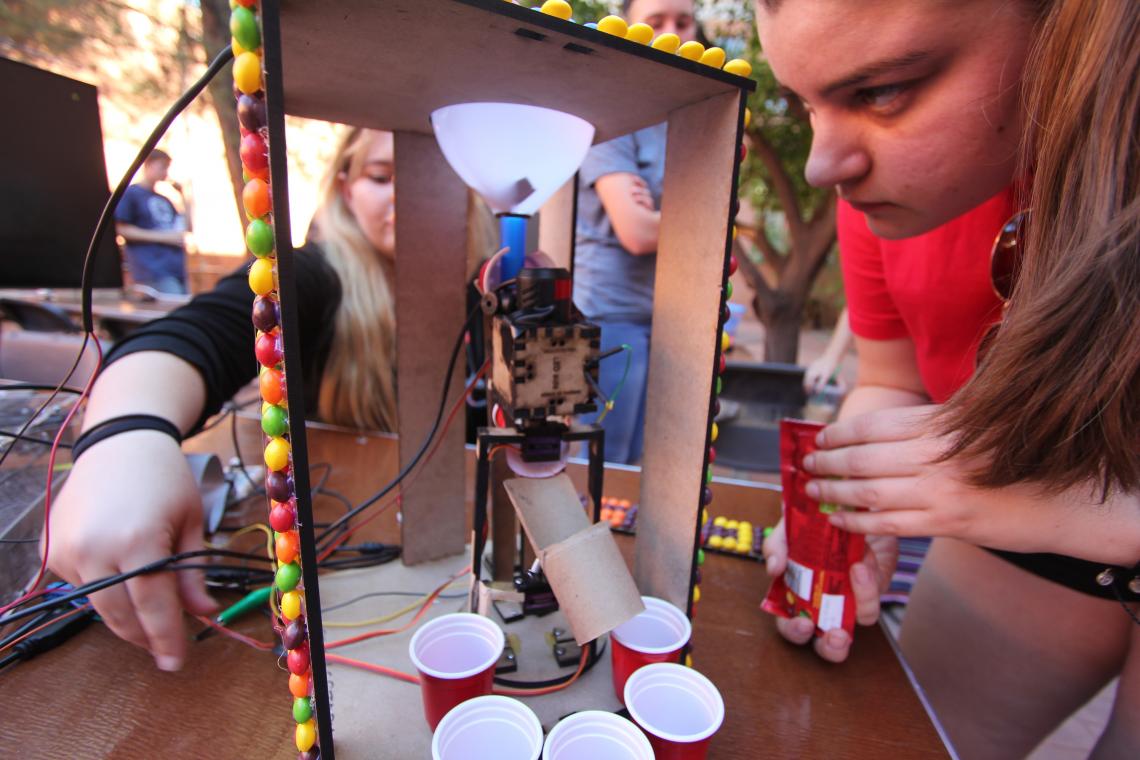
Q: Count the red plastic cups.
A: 5